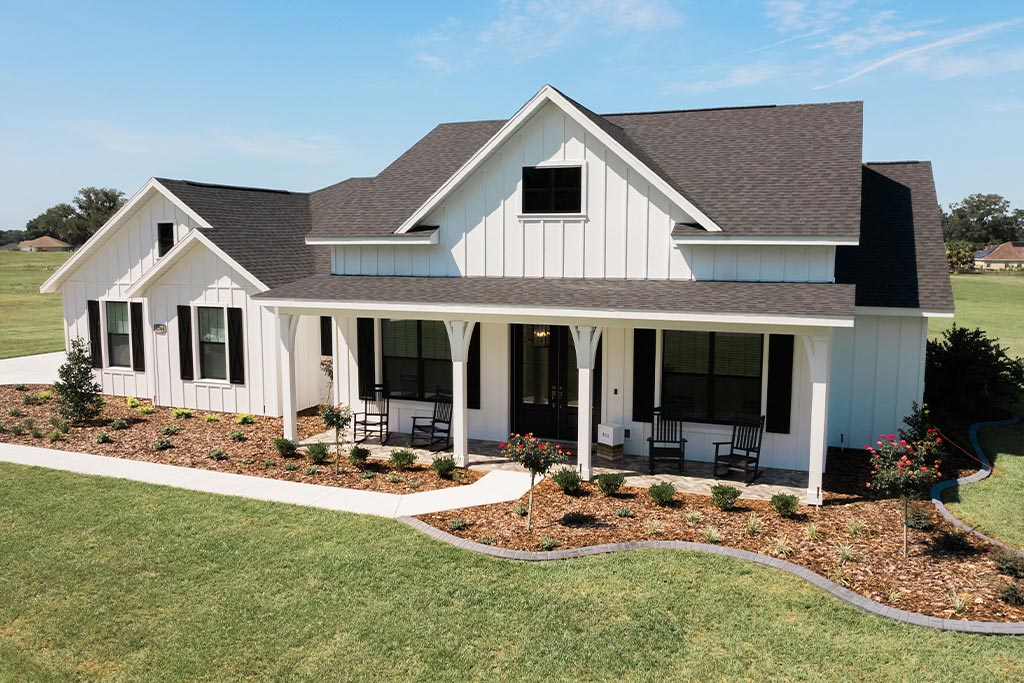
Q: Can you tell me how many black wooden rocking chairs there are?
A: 4